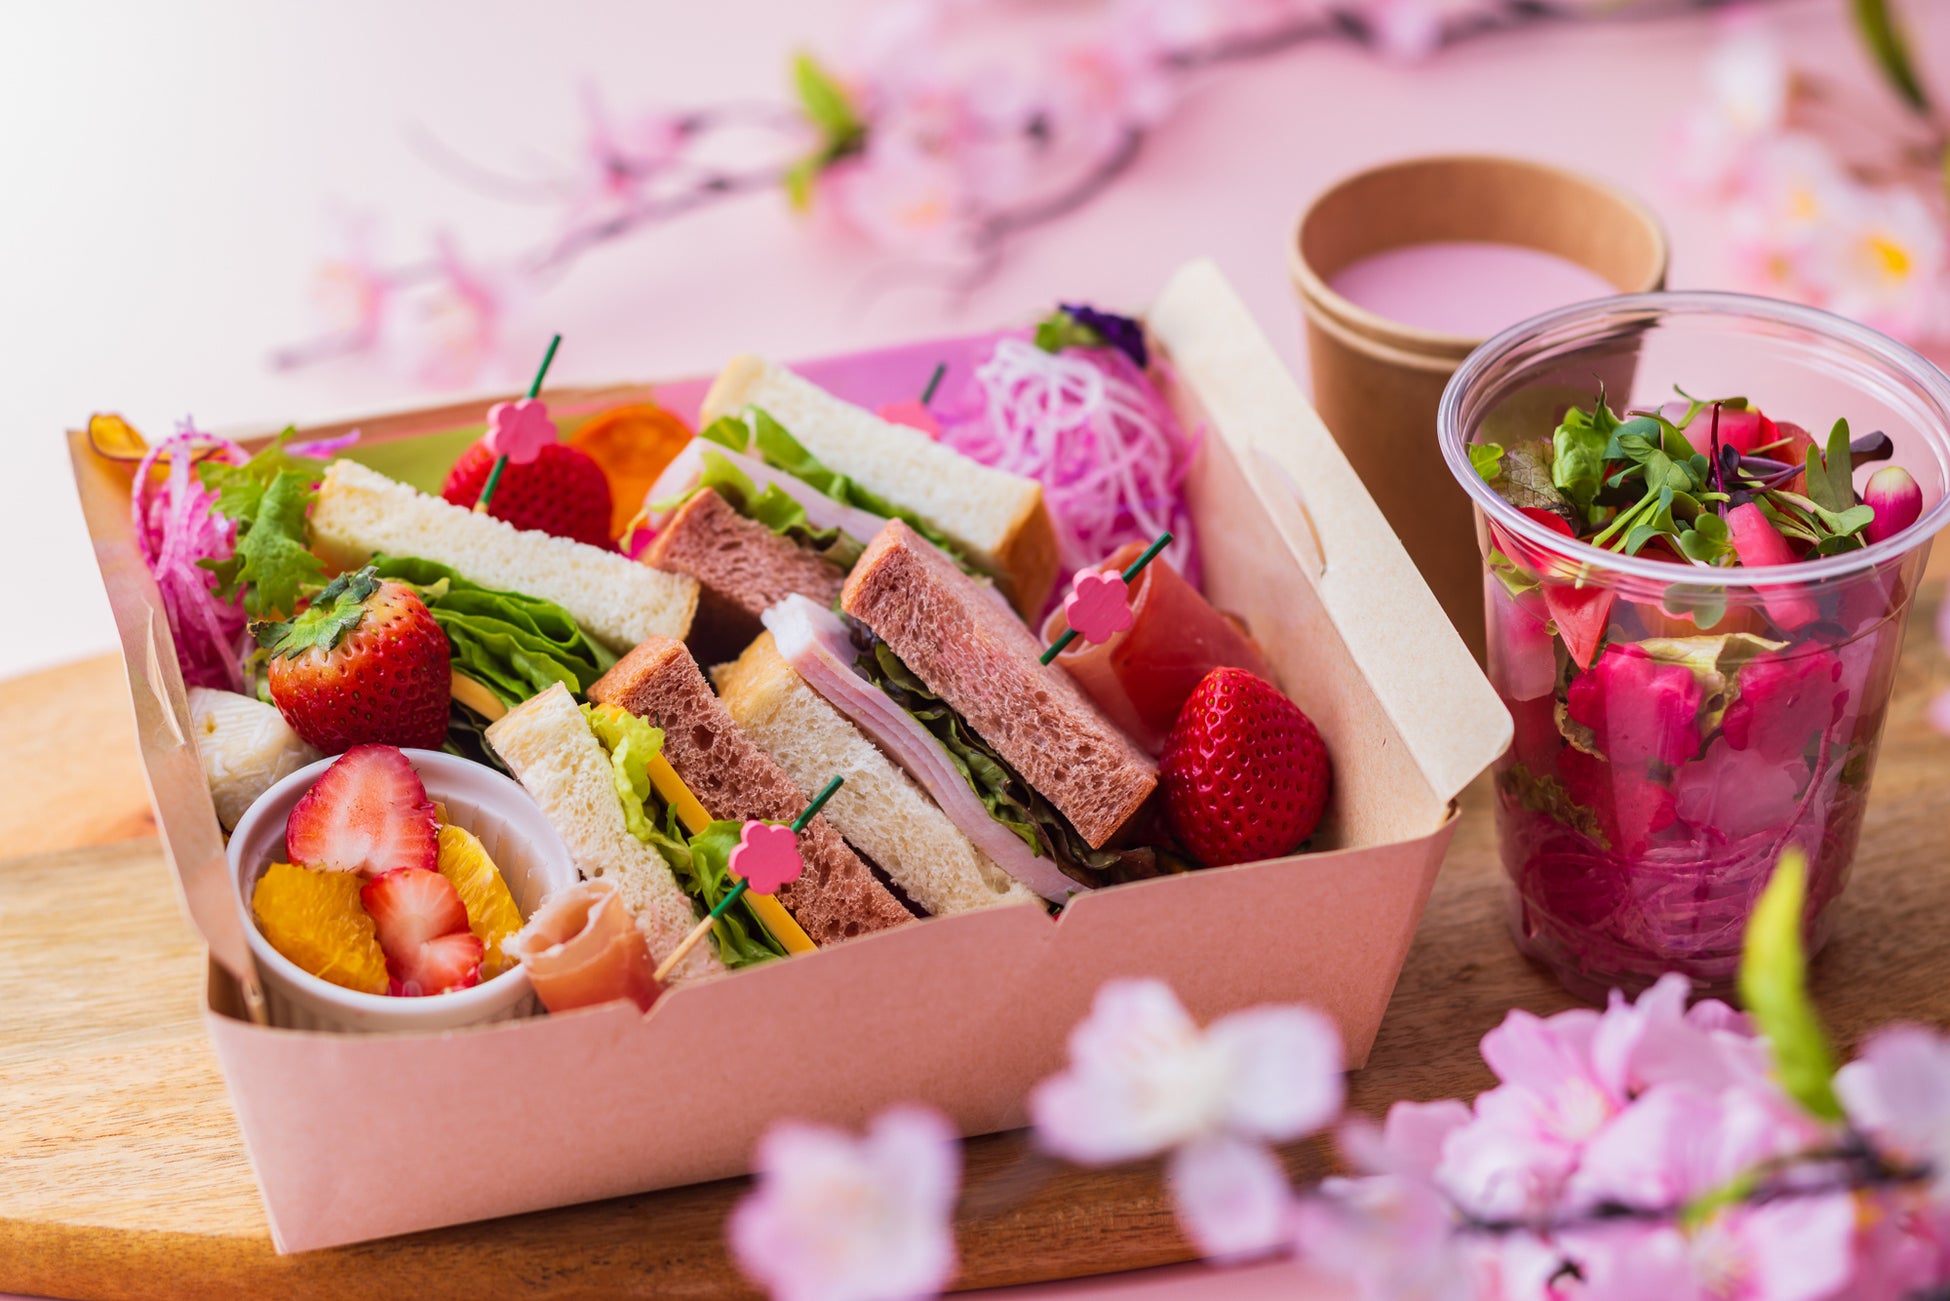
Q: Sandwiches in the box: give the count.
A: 4